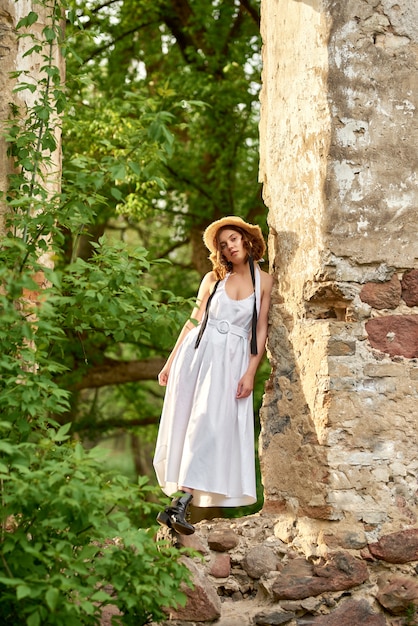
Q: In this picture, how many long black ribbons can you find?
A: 2